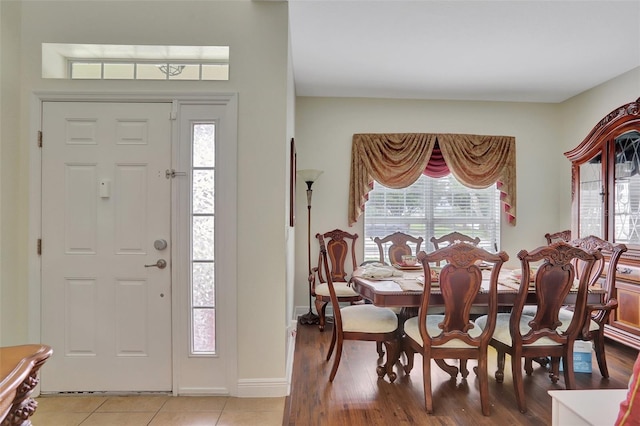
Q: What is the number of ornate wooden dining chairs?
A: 8